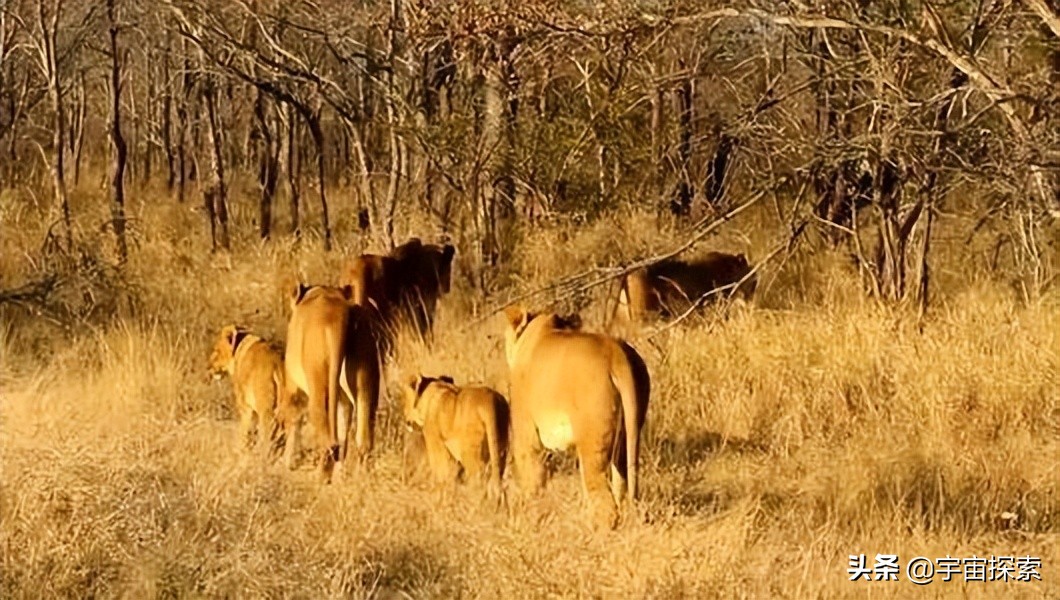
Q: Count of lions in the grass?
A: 6